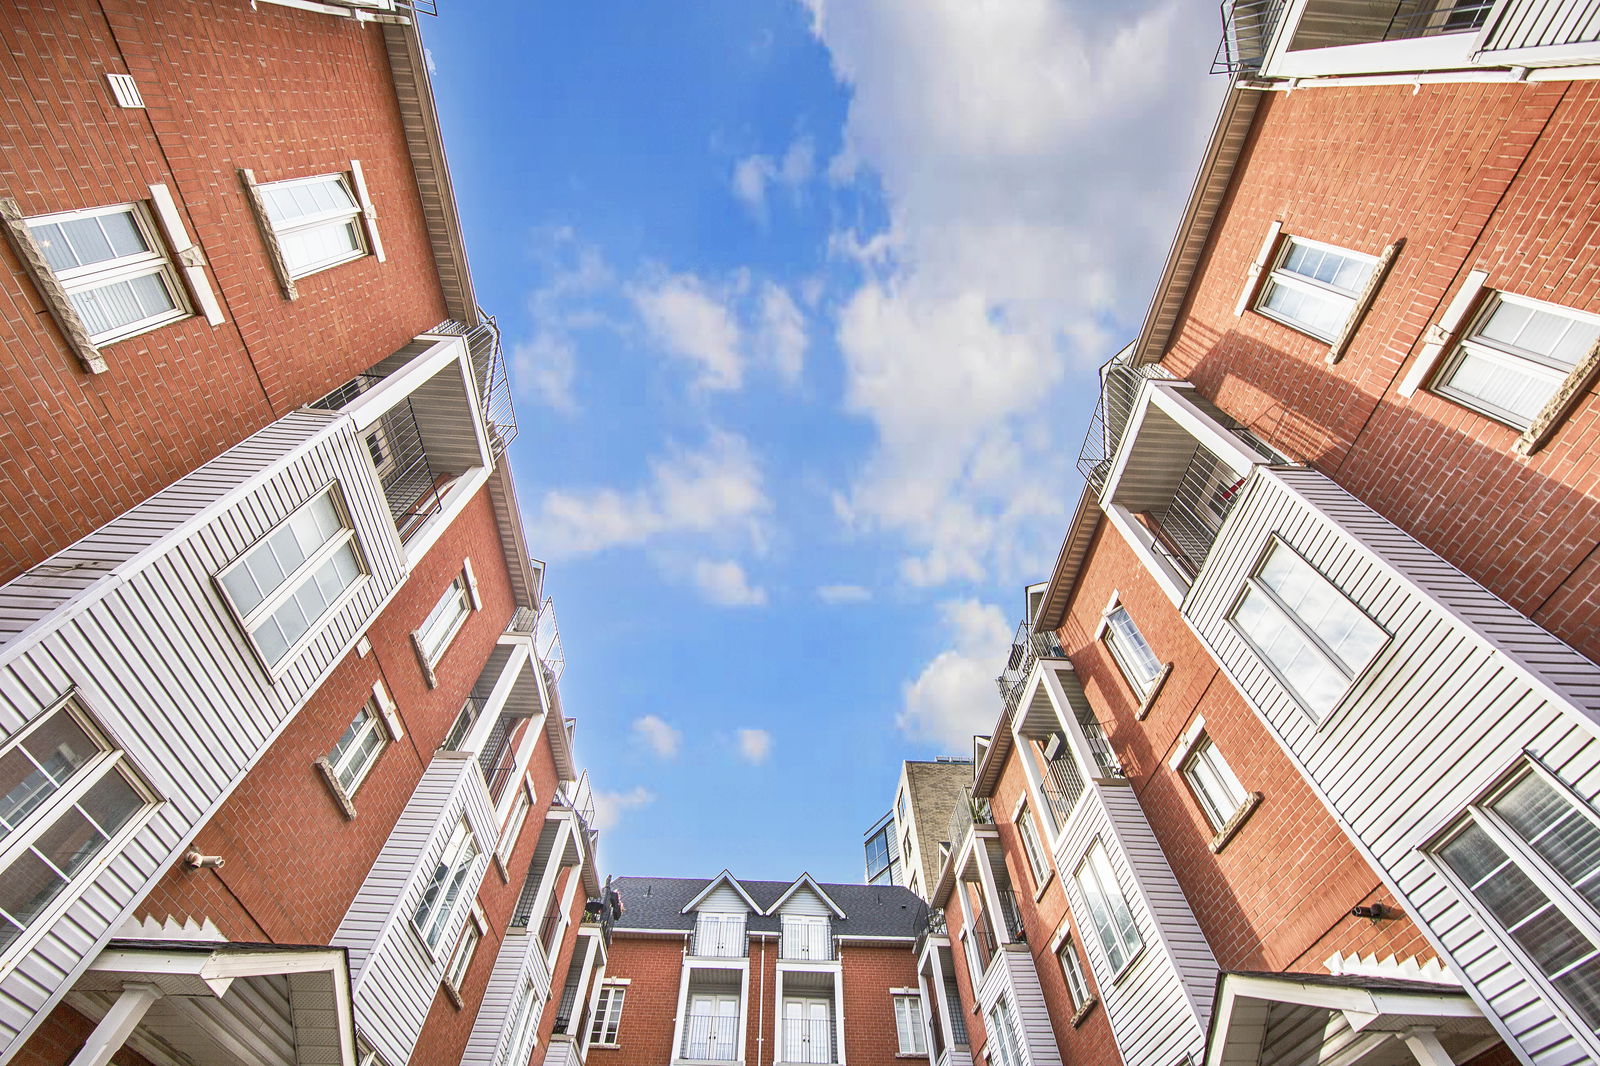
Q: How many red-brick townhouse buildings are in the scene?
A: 3